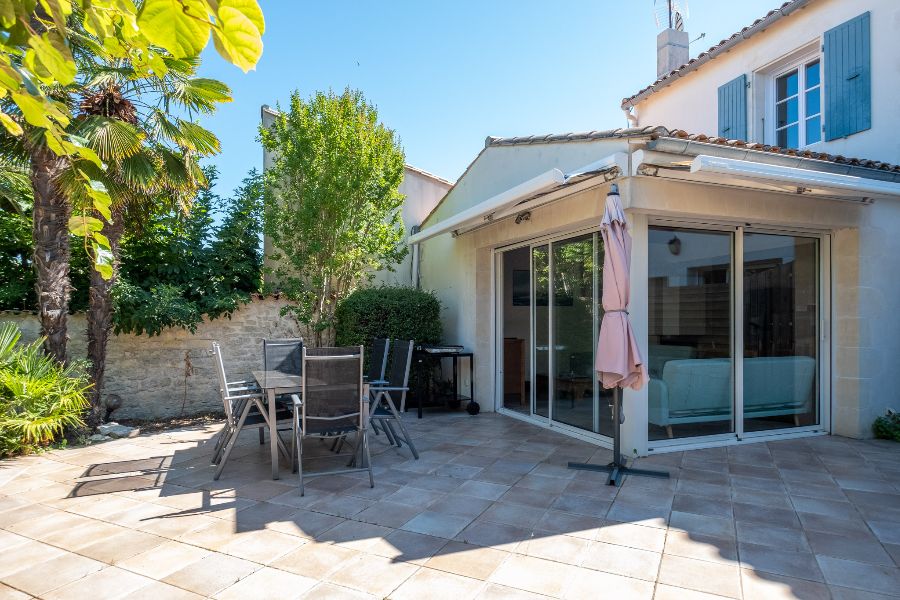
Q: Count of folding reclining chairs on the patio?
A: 6